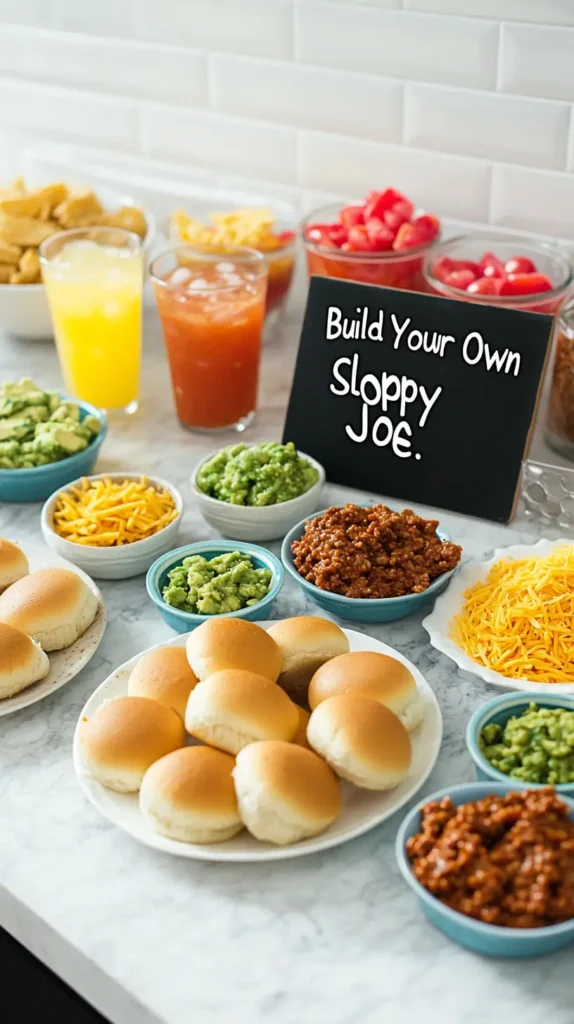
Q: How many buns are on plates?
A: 13